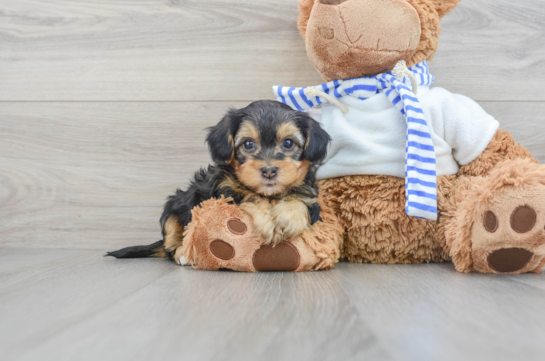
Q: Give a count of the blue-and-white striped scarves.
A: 1